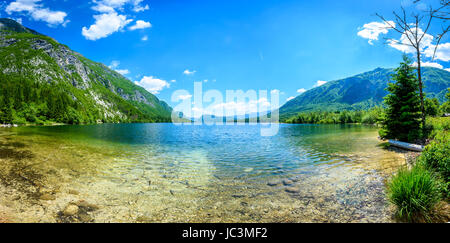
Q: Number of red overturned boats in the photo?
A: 0